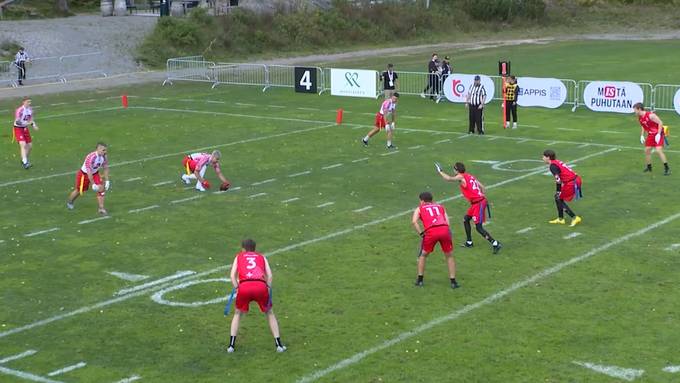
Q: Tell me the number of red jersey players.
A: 5